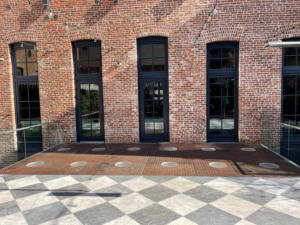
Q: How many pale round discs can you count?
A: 12